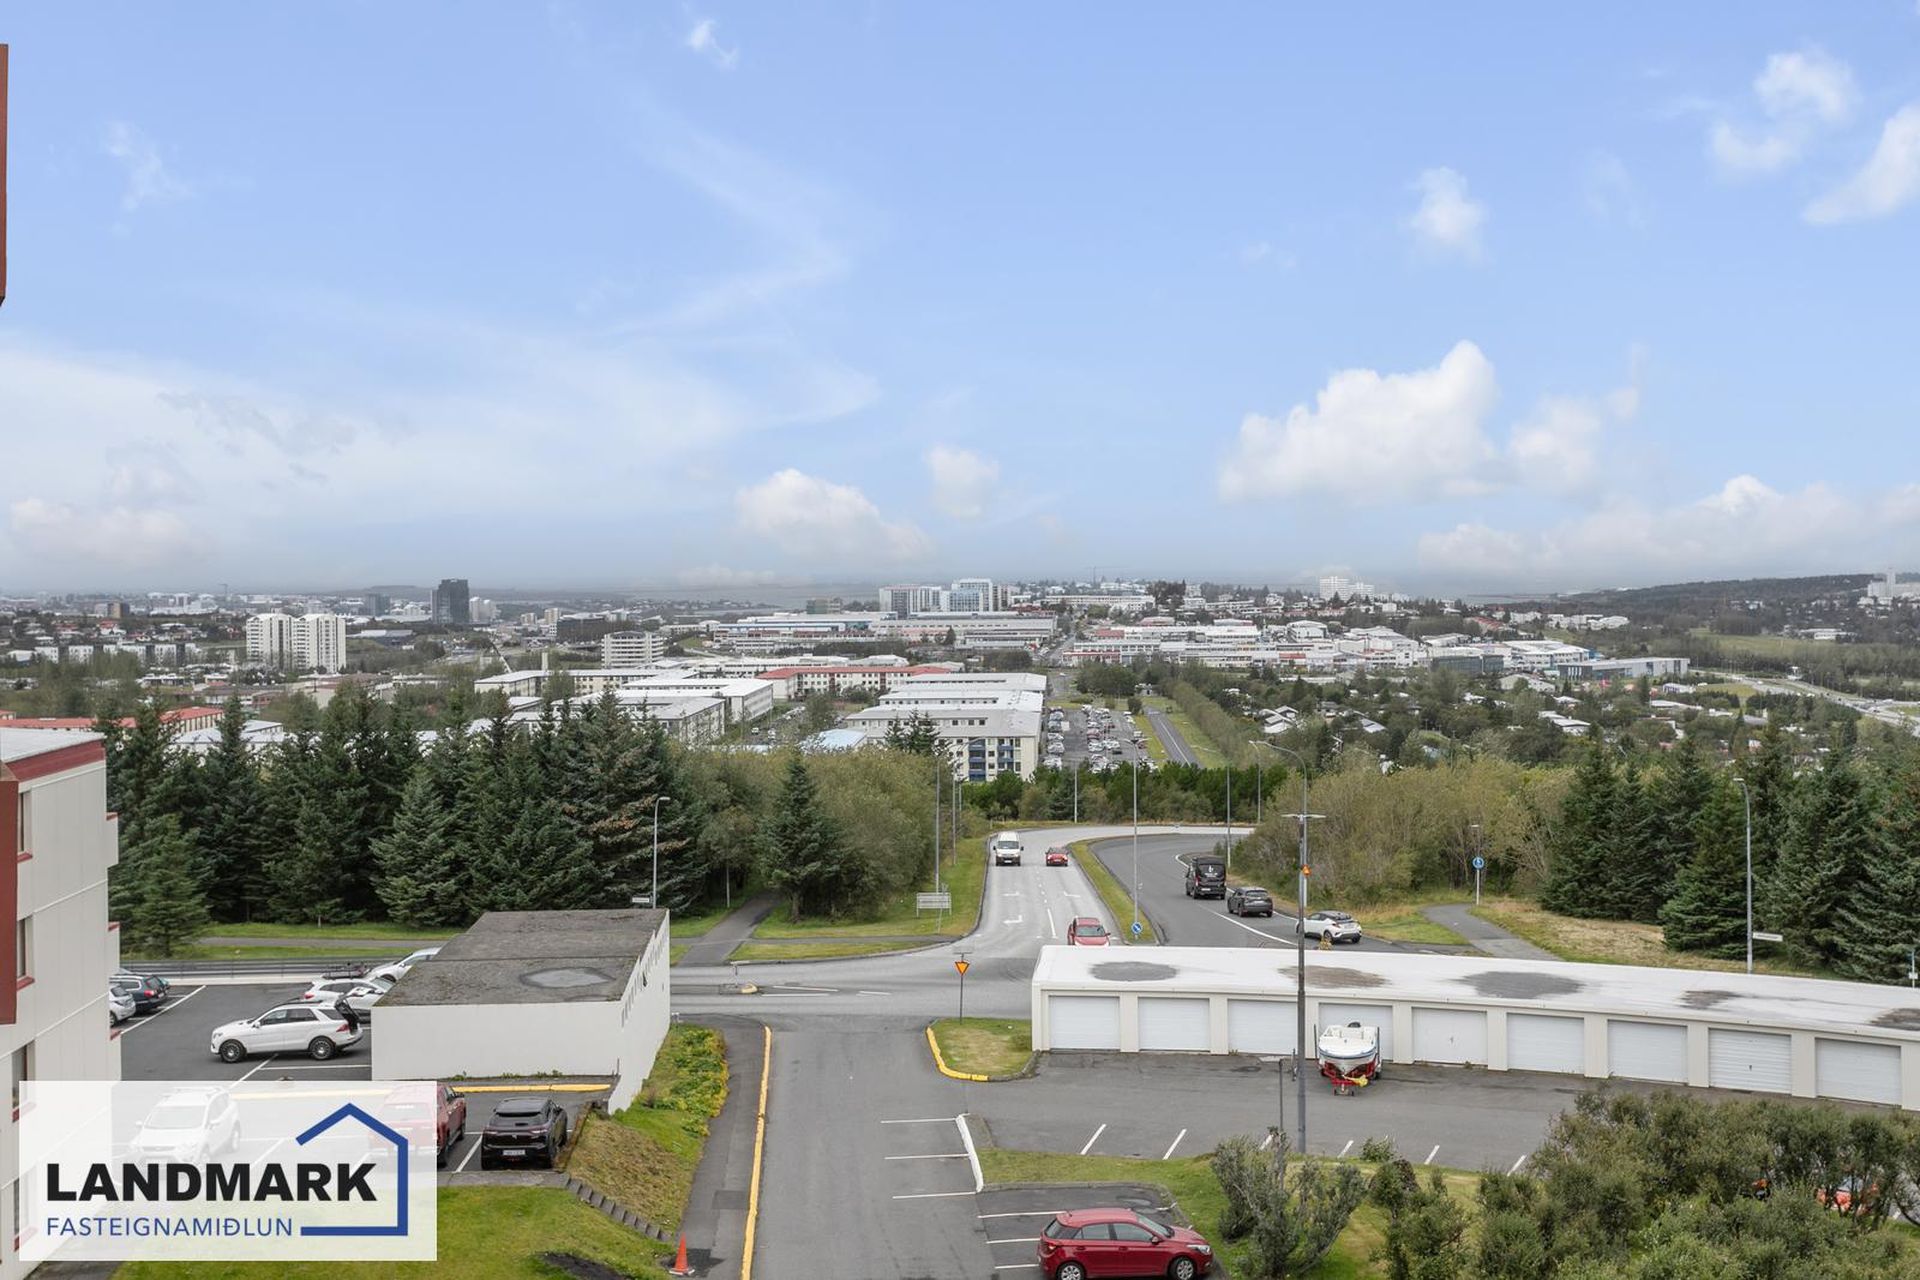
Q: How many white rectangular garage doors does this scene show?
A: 9